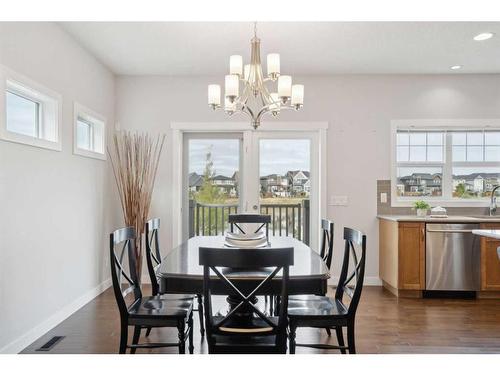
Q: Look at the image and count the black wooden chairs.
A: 6